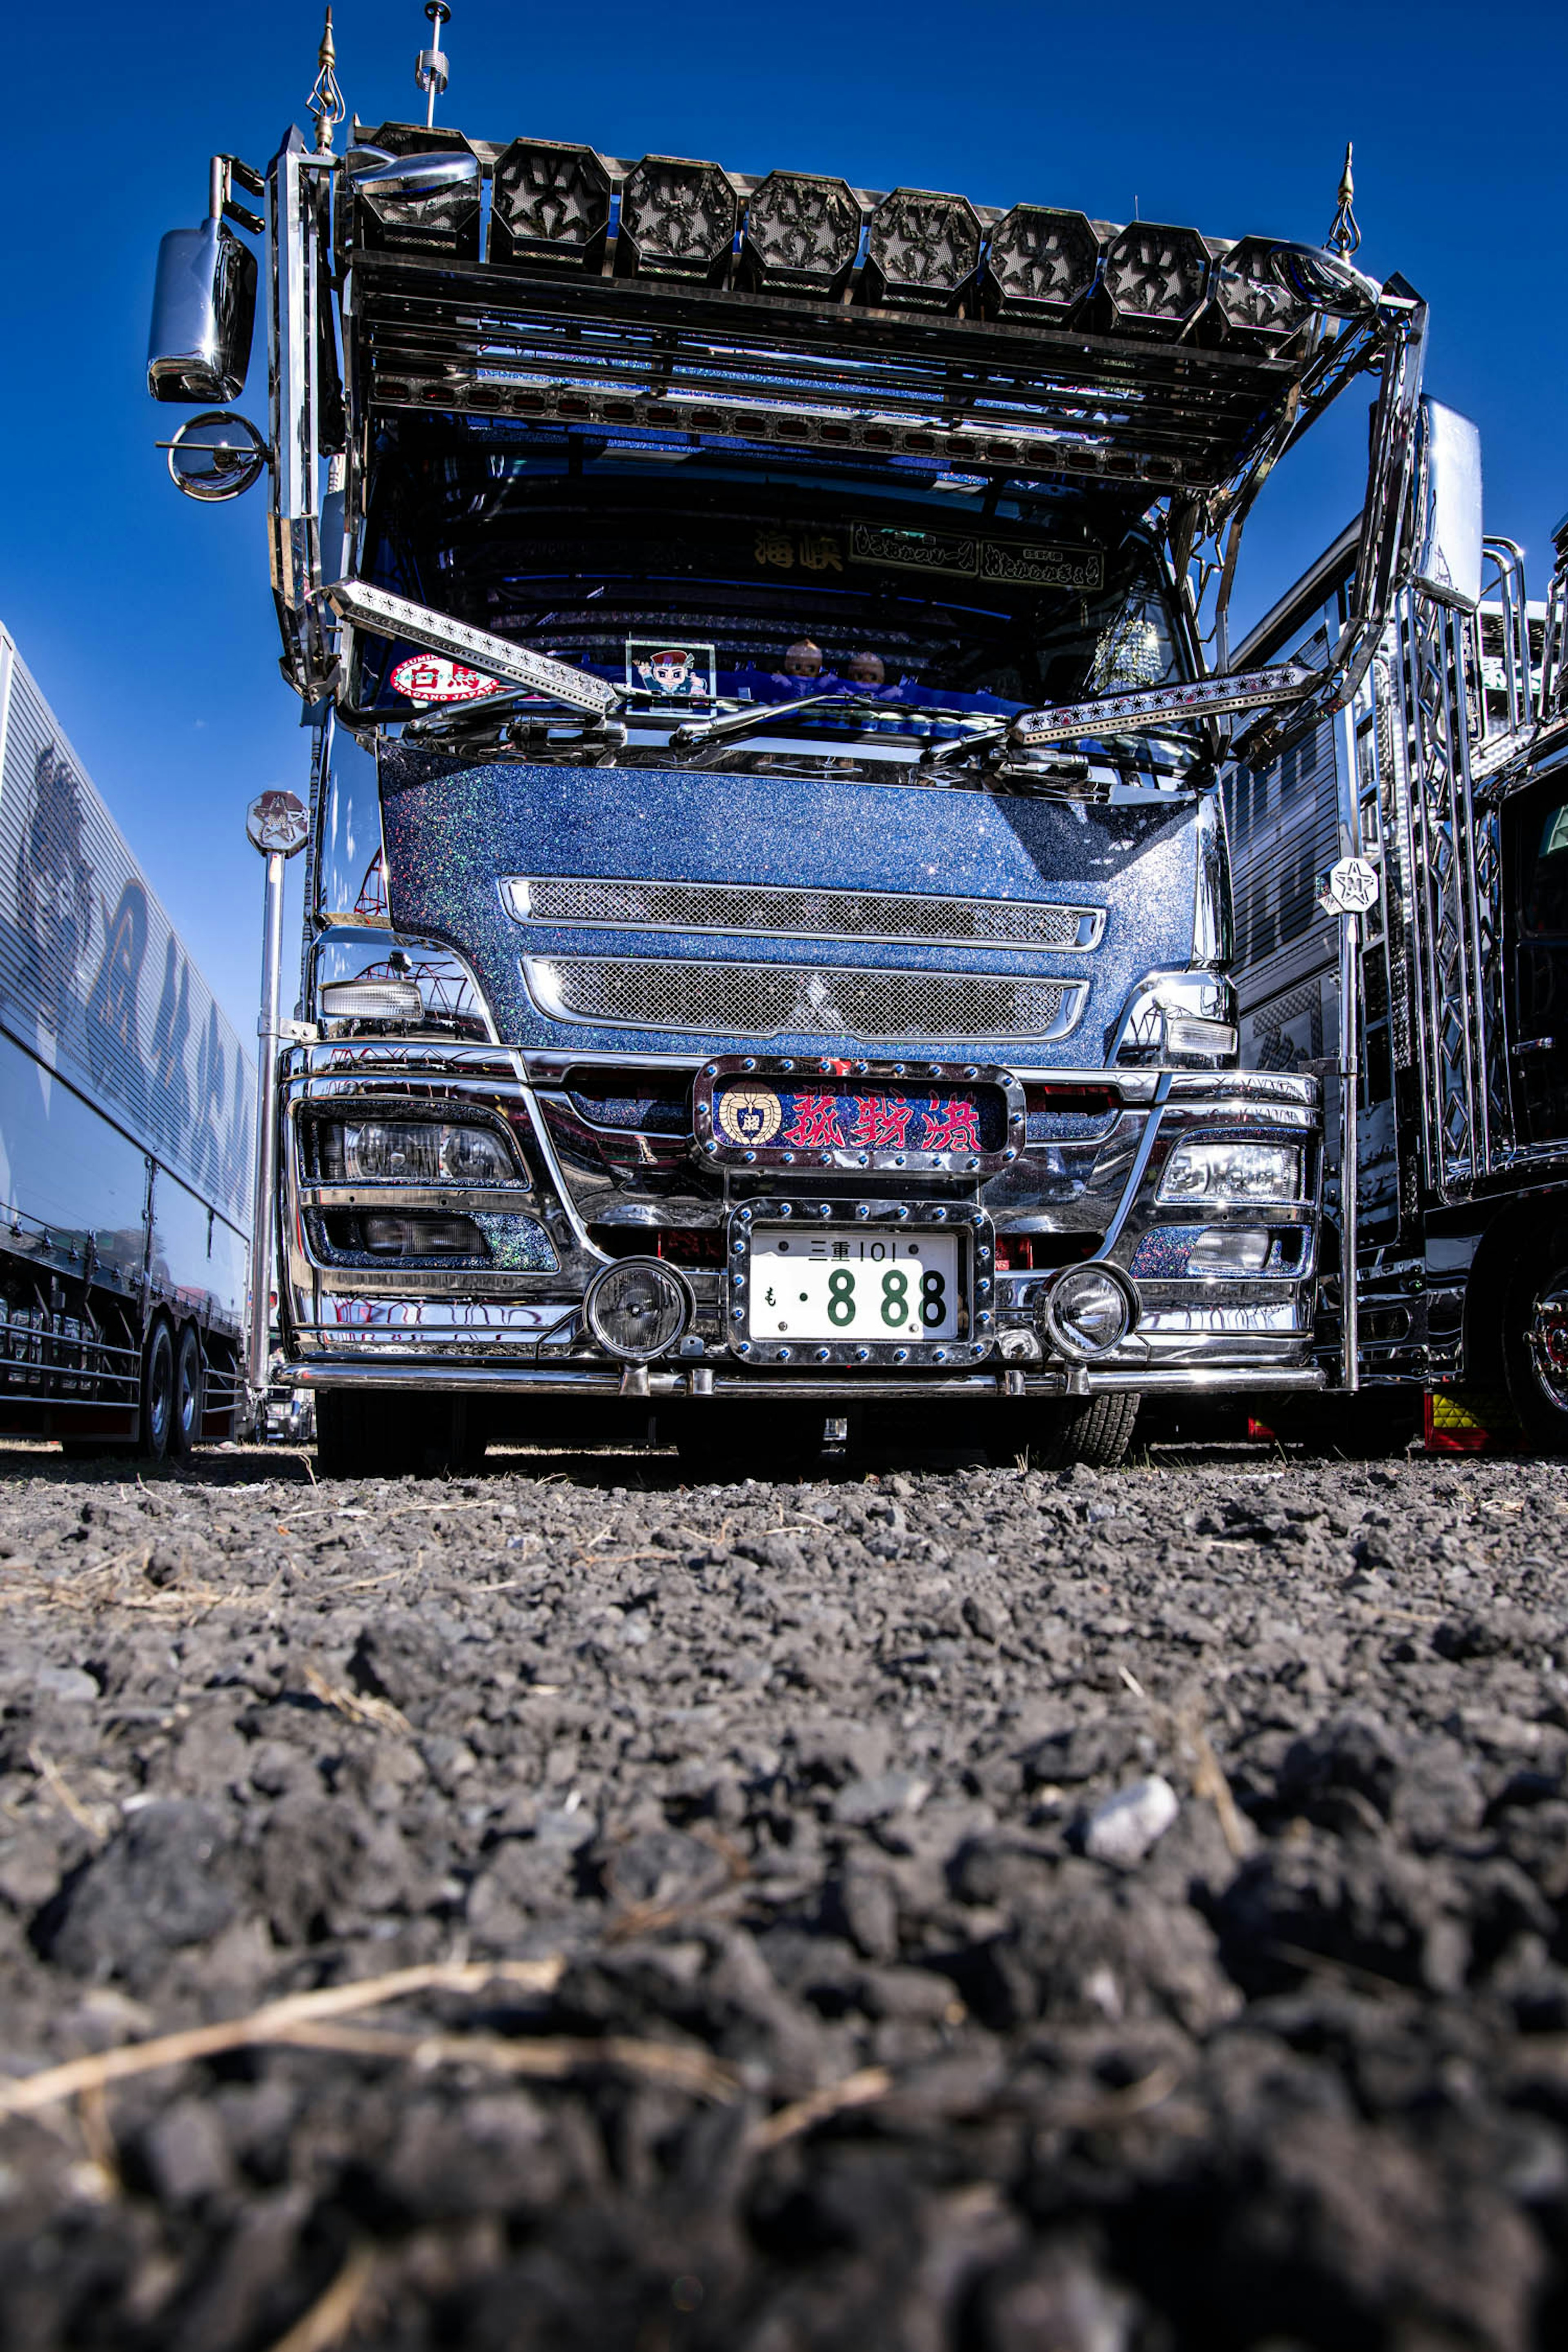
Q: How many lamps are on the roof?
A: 8